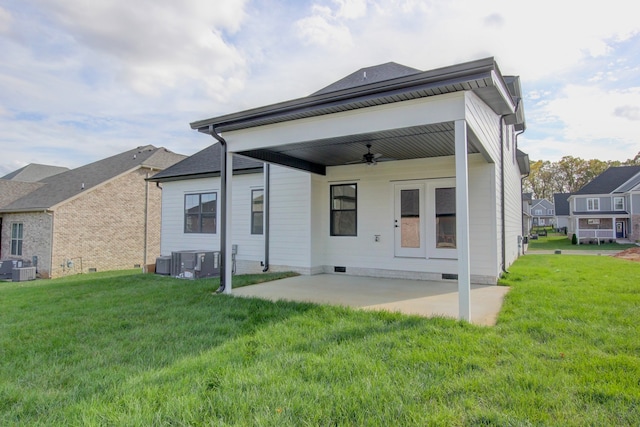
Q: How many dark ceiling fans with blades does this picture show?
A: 1